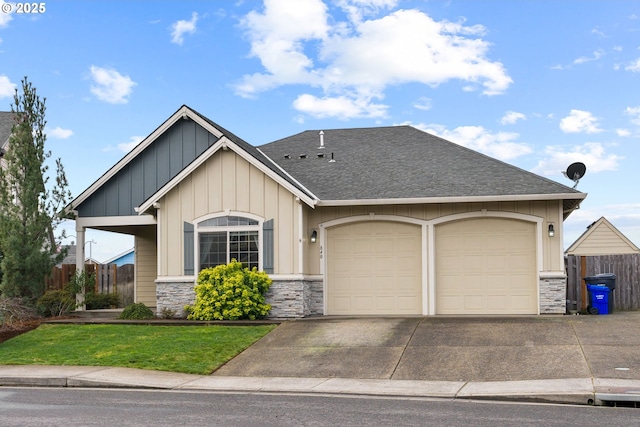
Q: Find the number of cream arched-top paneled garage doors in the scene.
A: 2